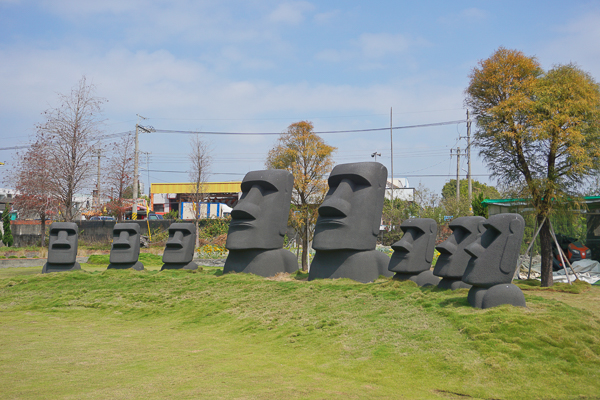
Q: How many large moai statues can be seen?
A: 2